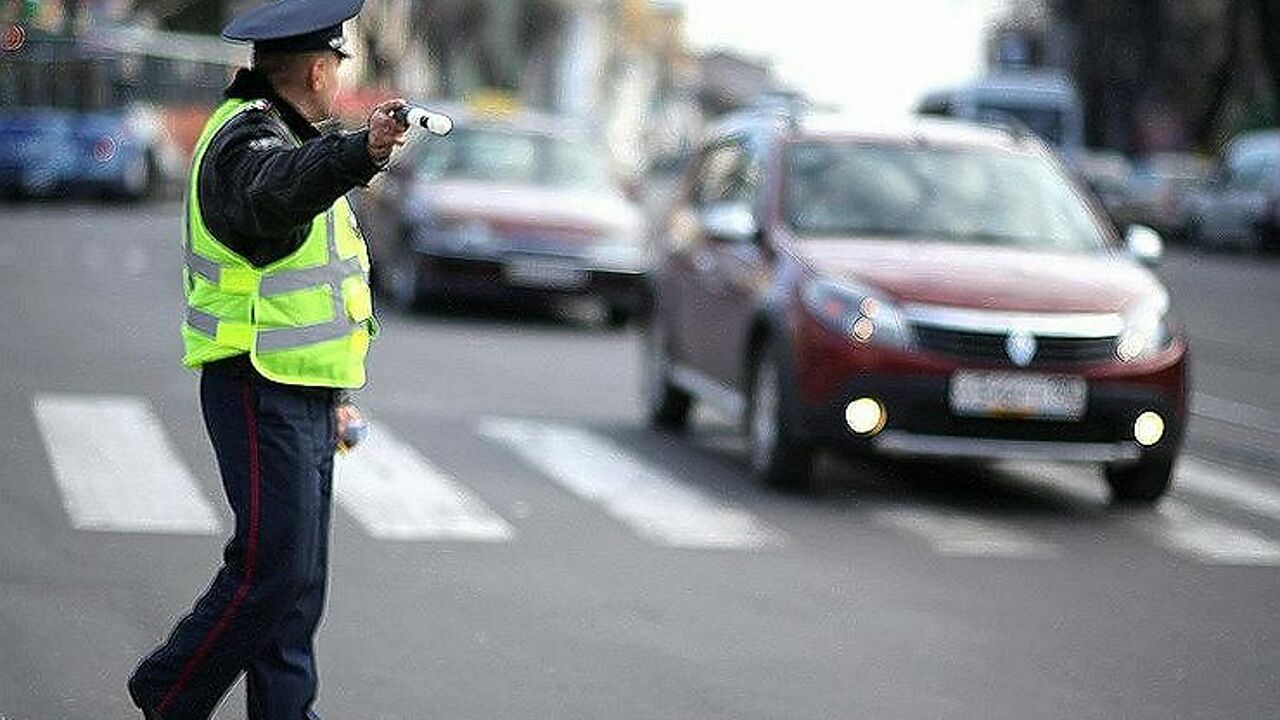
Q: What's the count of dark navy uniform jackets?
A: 1